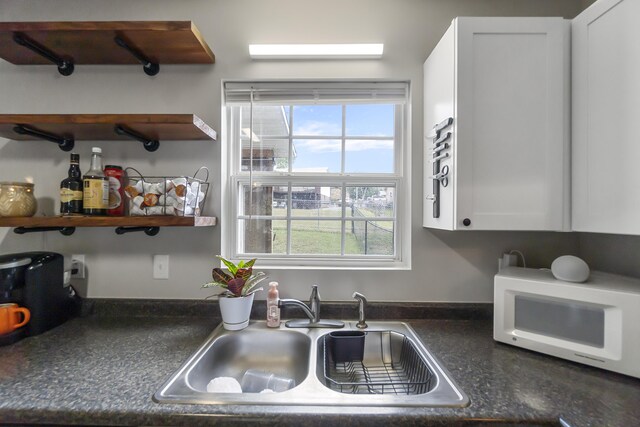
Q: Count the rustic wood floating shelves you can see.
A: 3